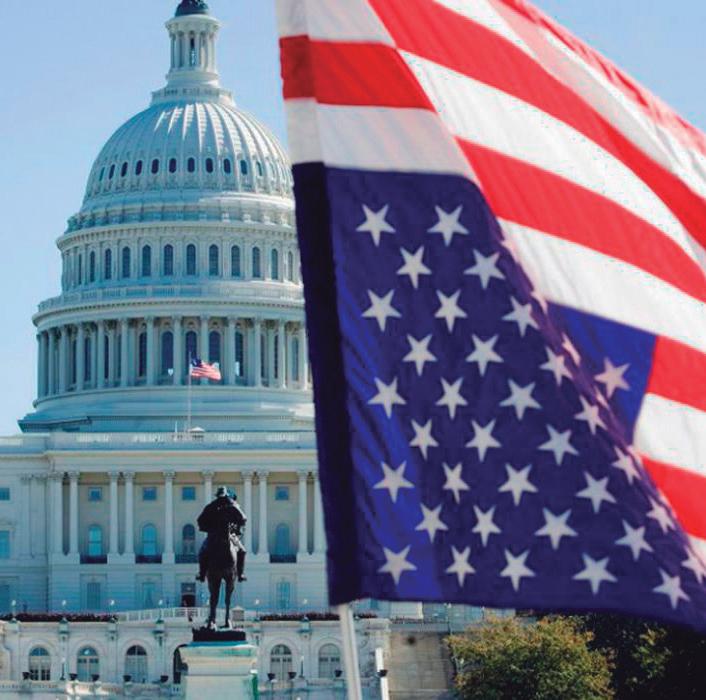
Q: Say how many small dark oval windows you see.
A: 11